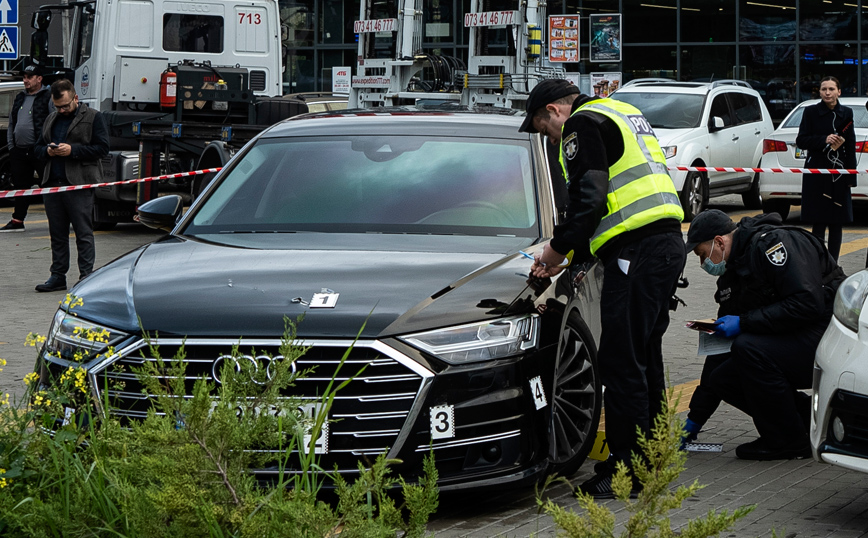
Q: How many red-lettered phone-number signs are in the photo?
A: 2